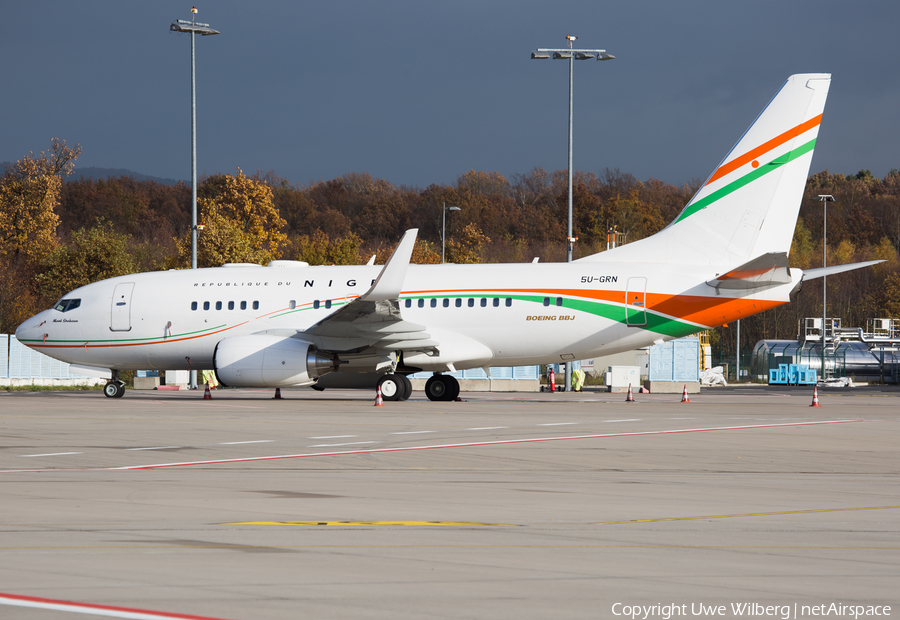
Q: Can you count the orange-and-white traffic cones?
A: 6